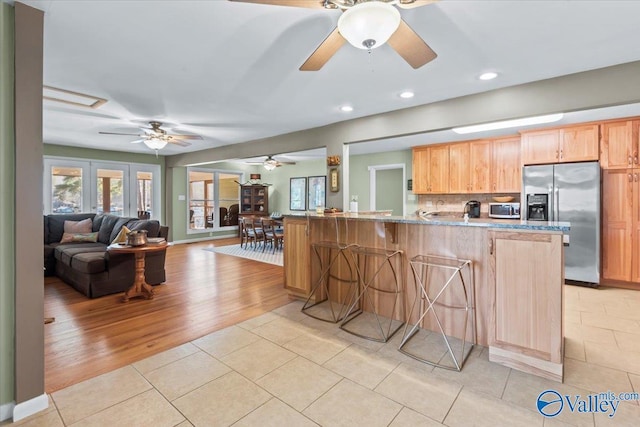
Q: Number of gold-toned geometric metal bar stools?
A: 3